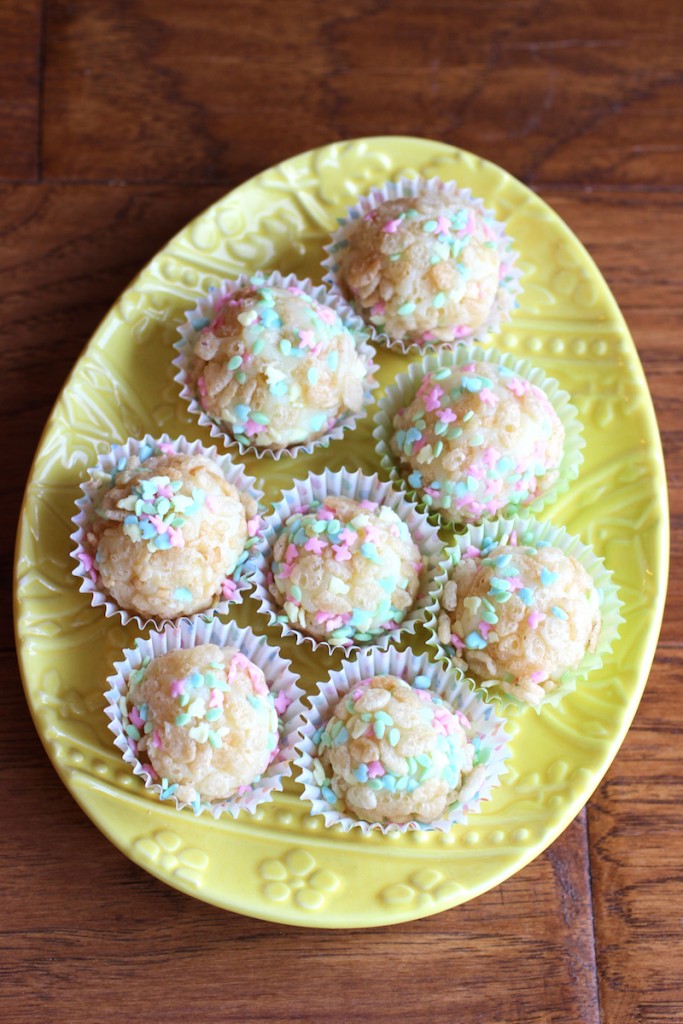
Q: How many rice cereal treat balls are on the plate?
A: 8